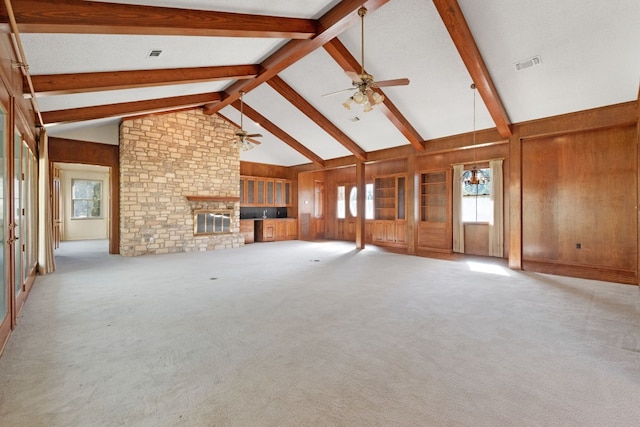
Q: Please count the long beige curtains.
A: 3